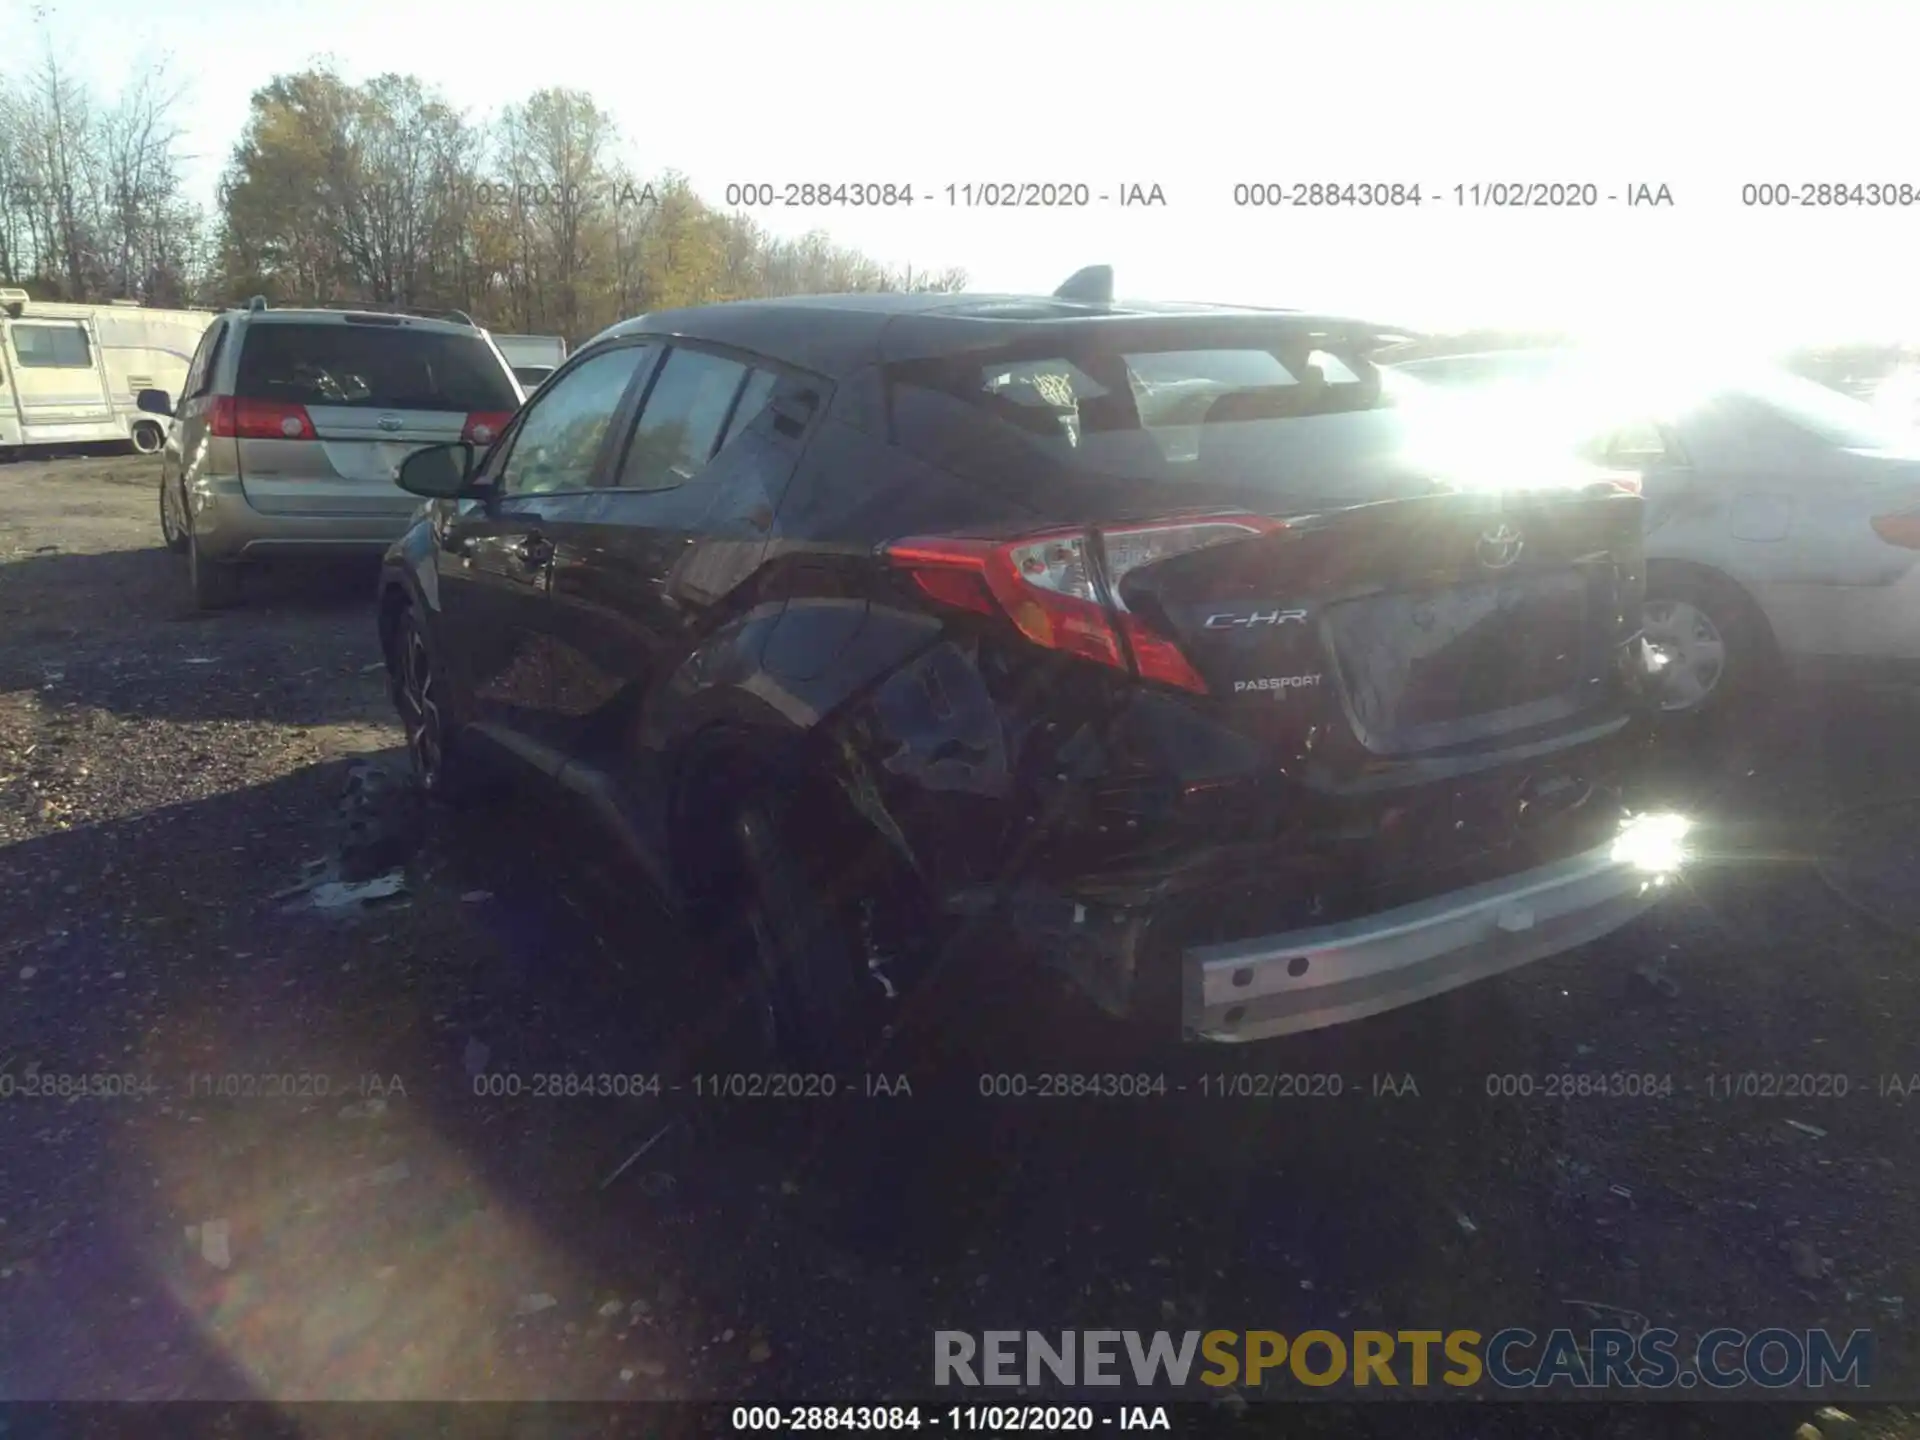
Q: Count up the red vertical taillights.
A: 0